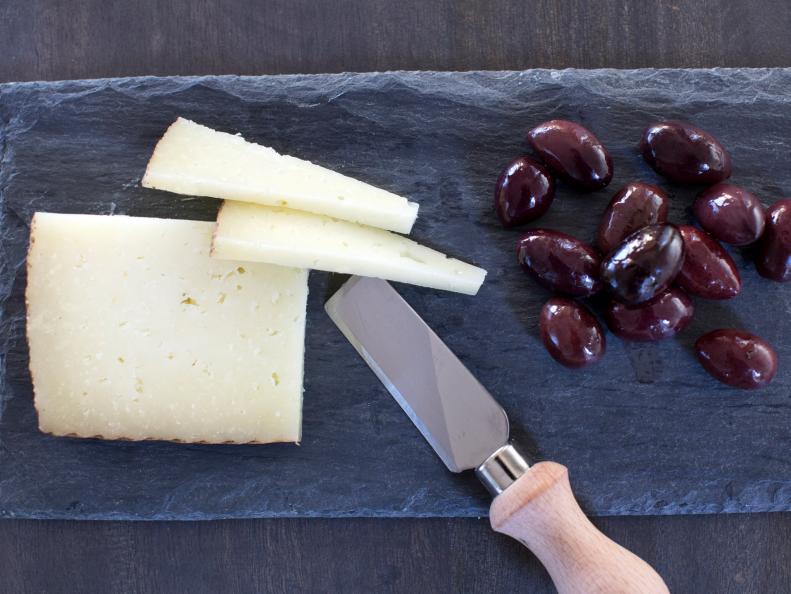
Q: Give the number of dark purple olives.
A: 12